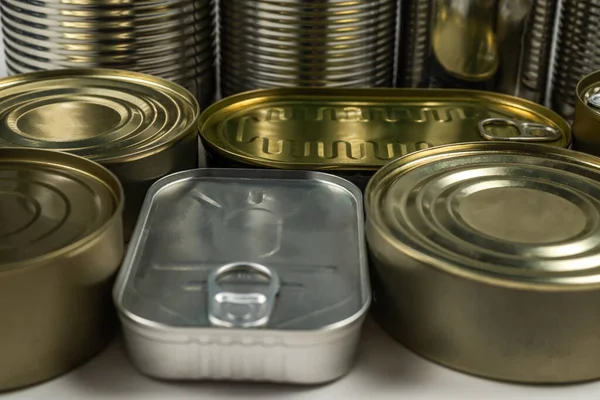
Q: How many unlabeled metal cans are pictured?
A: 10